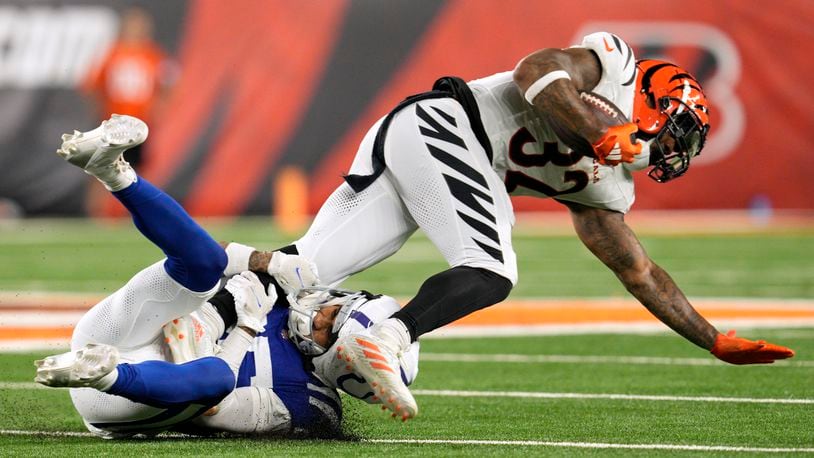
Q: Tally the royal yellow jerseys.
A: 0